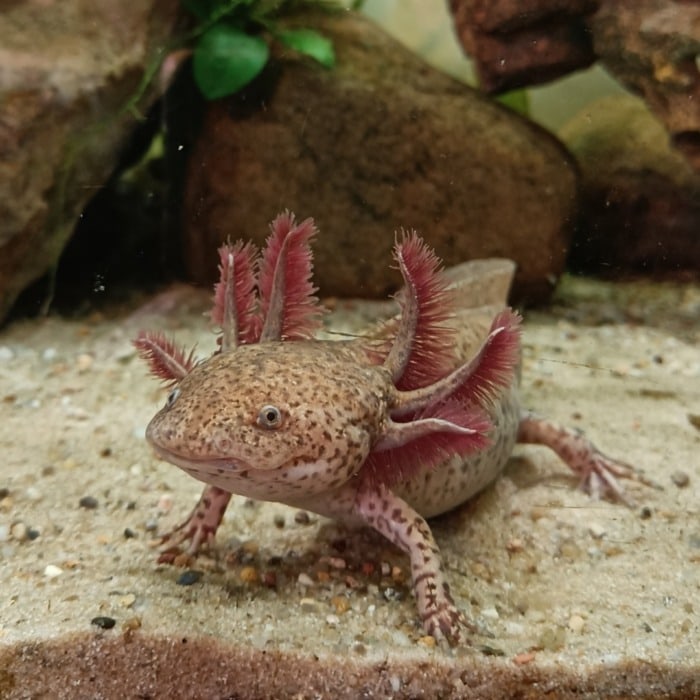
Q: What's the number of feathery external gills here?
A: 6